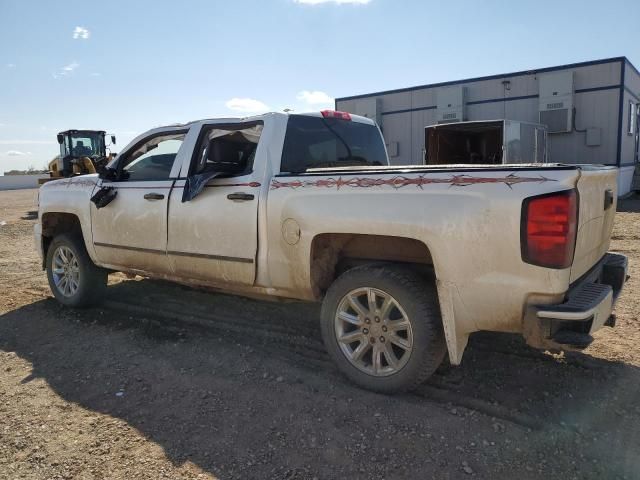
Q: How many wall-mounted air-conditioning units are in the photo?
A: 3